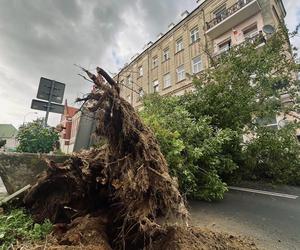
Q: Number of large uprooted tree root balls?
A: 1